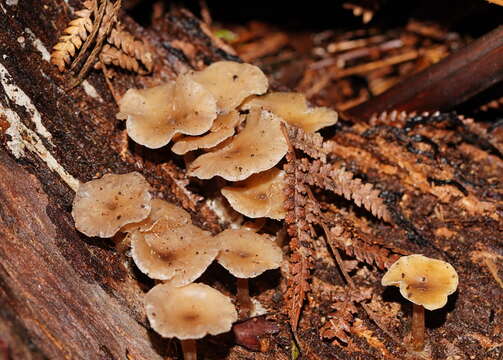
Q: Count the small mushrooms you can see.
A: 12